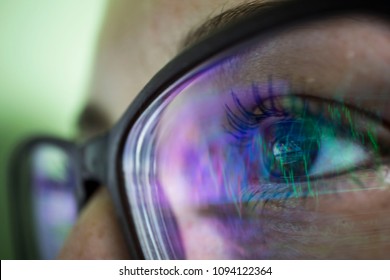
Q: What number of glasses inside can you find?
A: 1